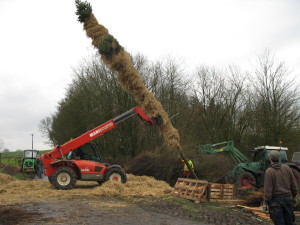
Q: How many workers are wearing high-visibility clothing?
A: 1